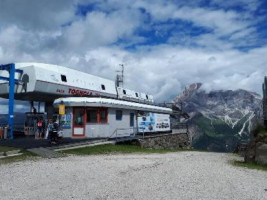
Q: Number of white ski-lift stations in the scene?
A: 1